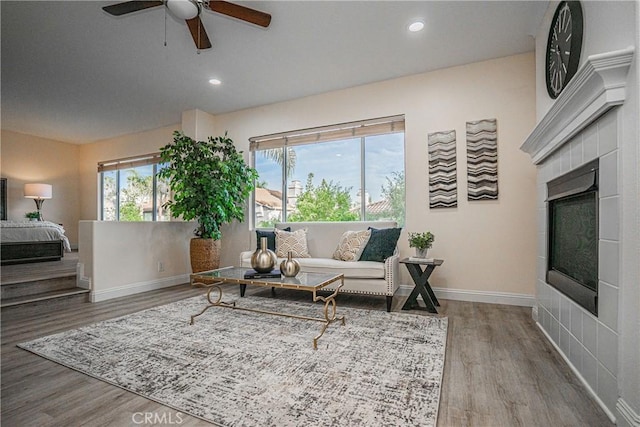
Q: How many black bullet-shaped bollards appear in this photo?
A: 0